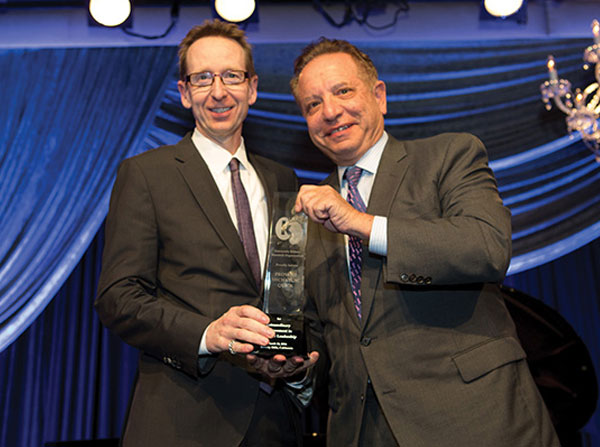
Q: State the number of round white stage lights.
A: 3